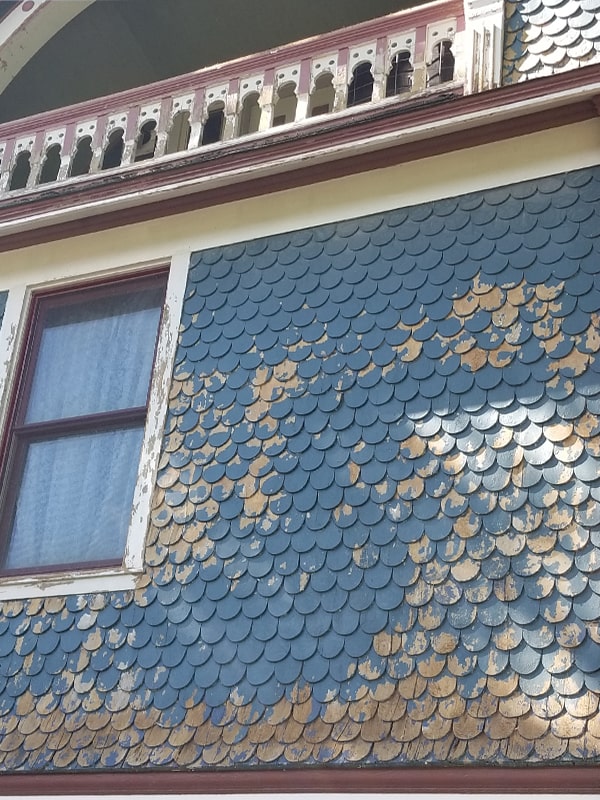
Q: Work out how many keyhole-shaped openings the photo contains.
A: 13